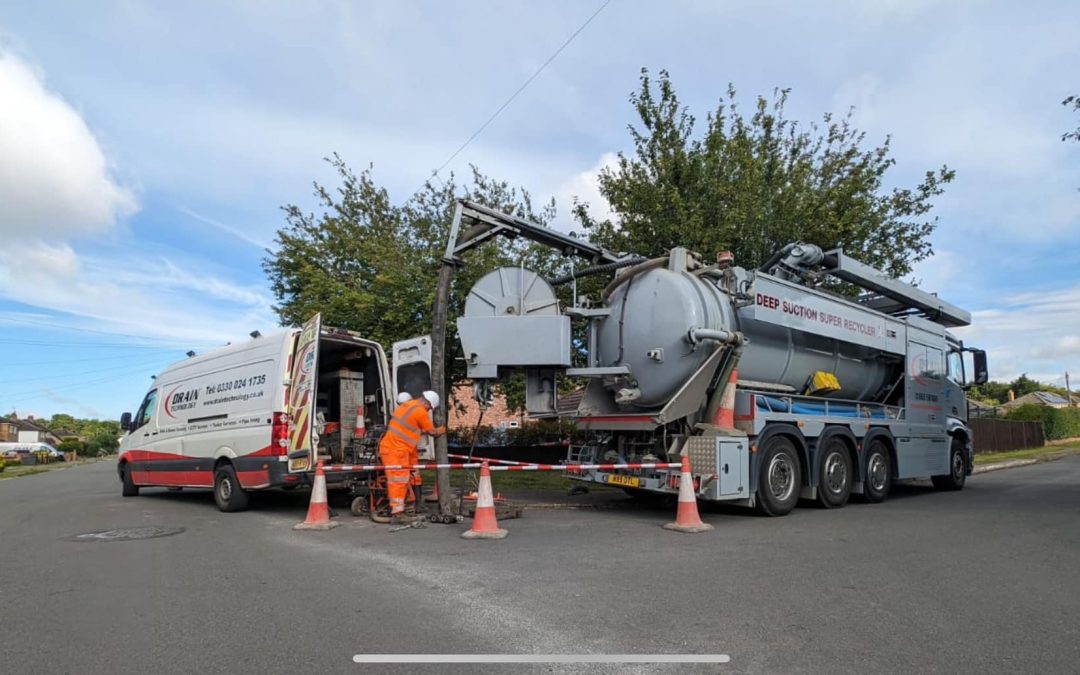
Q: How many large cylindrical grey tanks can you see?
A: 1